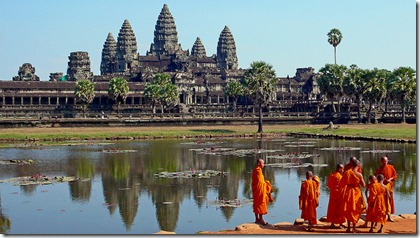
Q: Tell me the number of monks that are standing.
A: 8